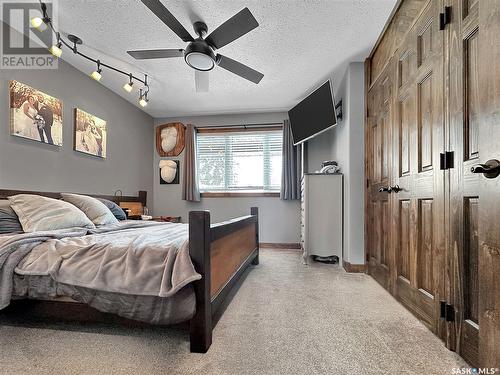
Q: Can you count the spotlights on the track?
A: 5